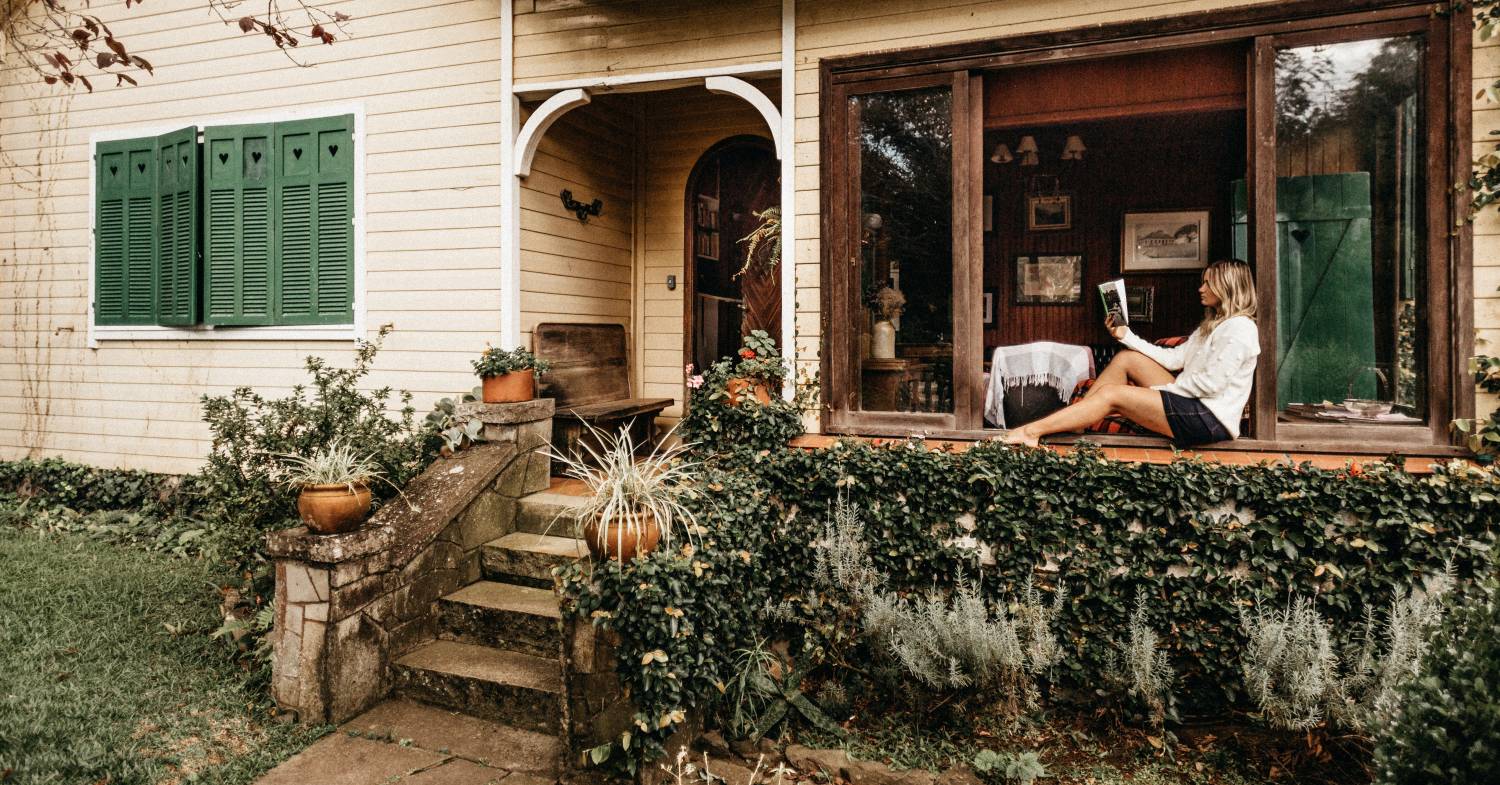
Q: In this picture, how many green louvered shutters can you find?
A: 4